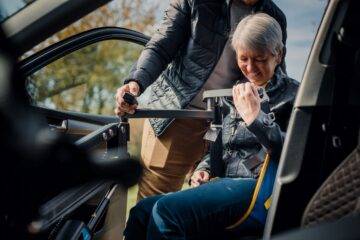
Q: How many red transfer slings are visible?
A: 0